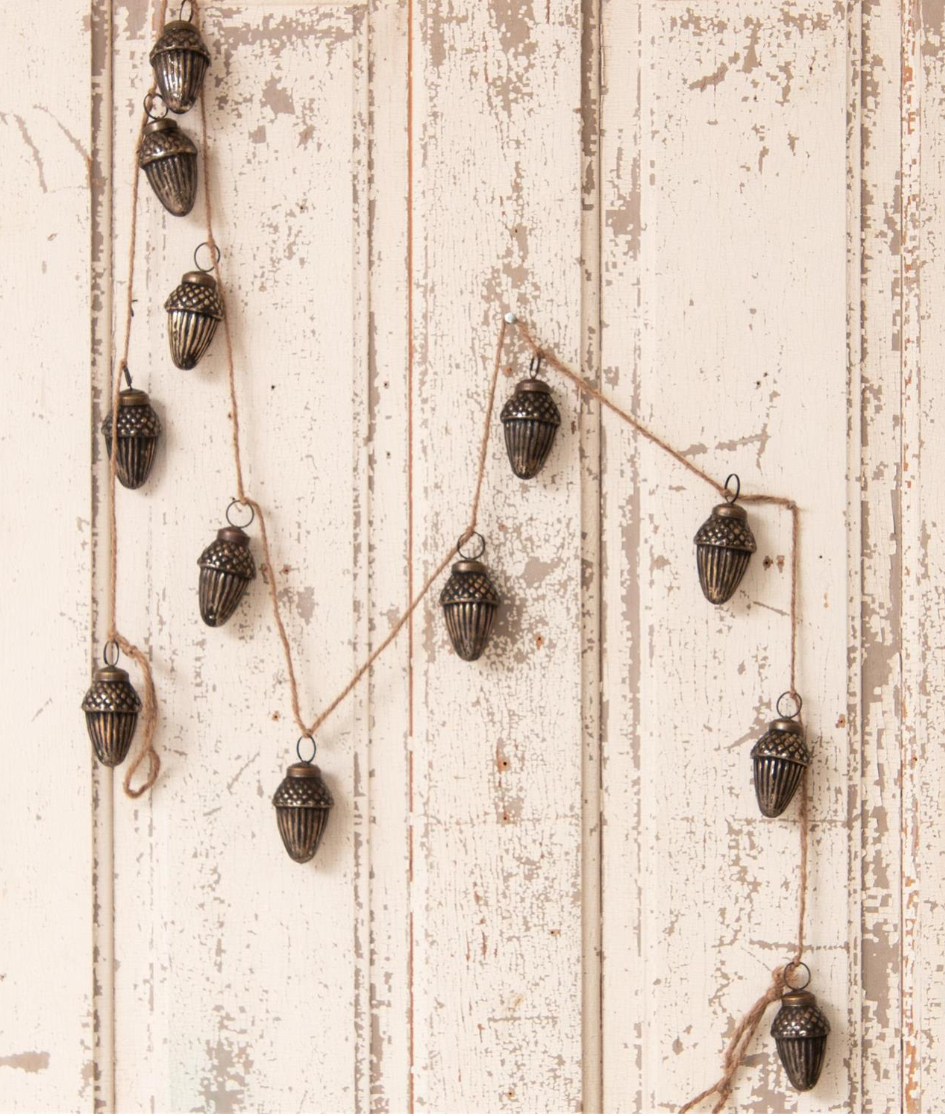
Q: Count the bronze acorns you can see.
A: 12